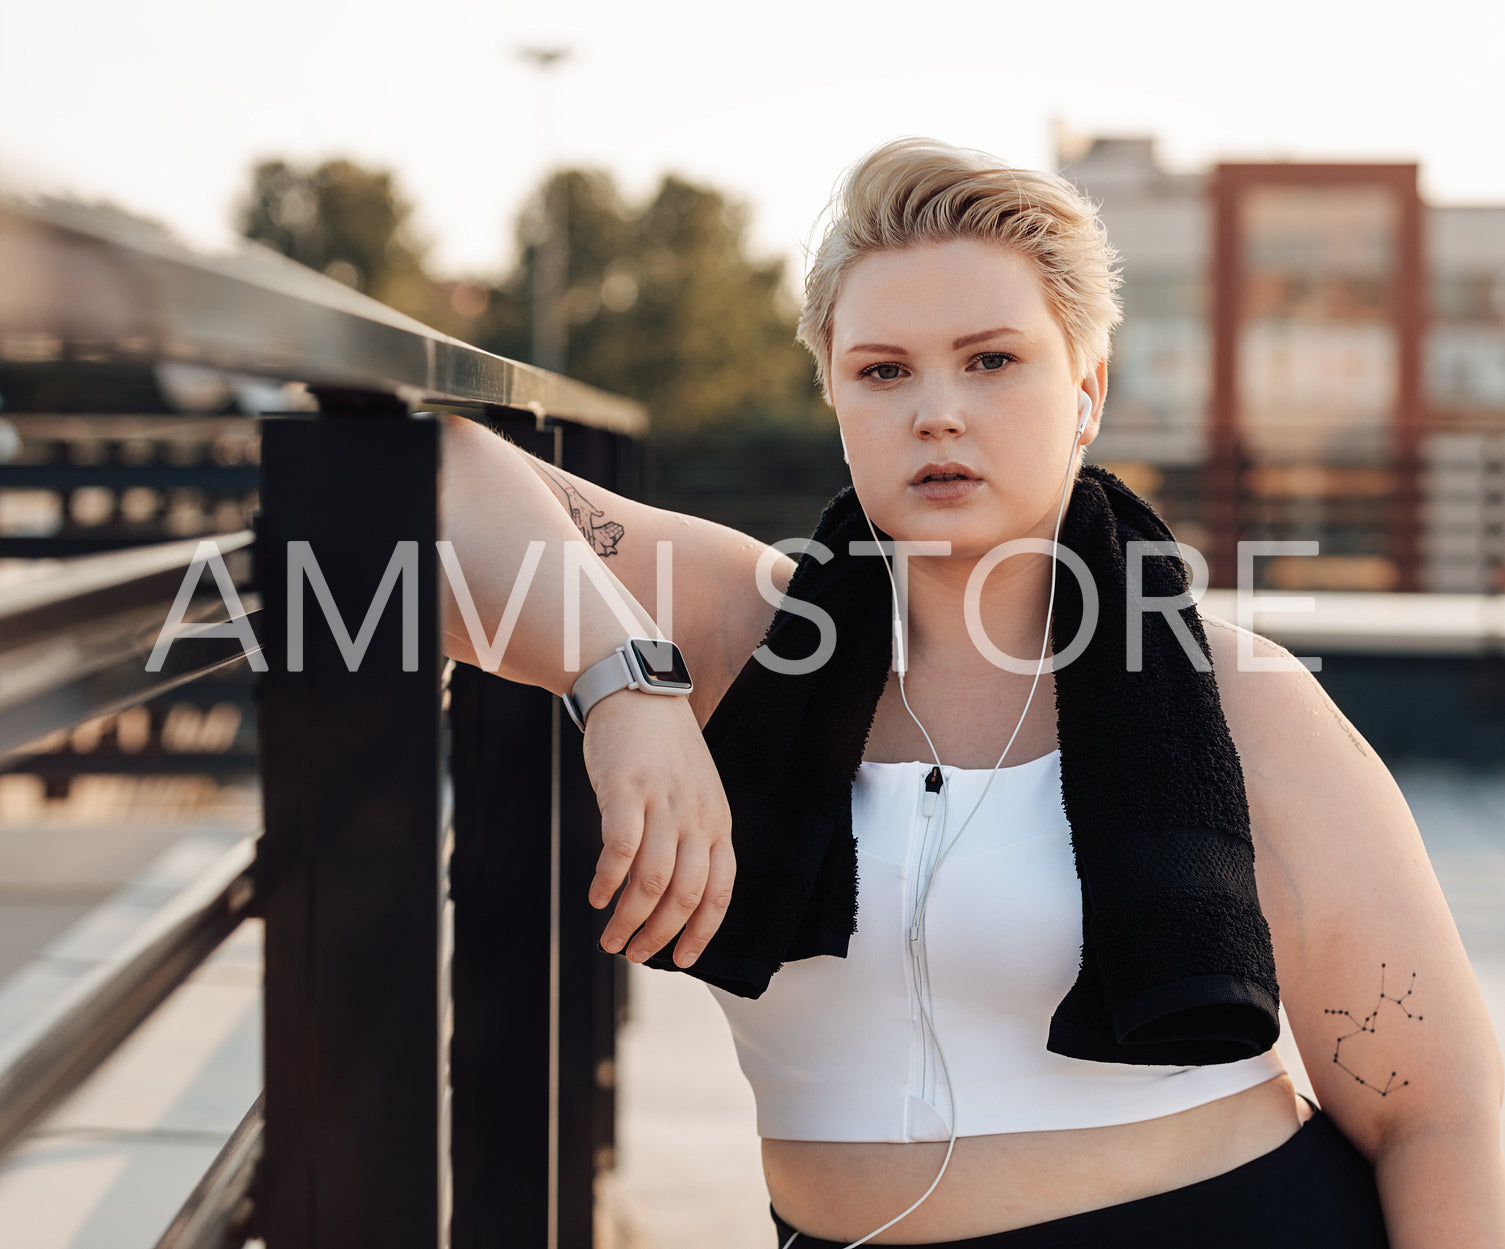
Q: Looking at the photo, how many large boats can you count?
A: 0